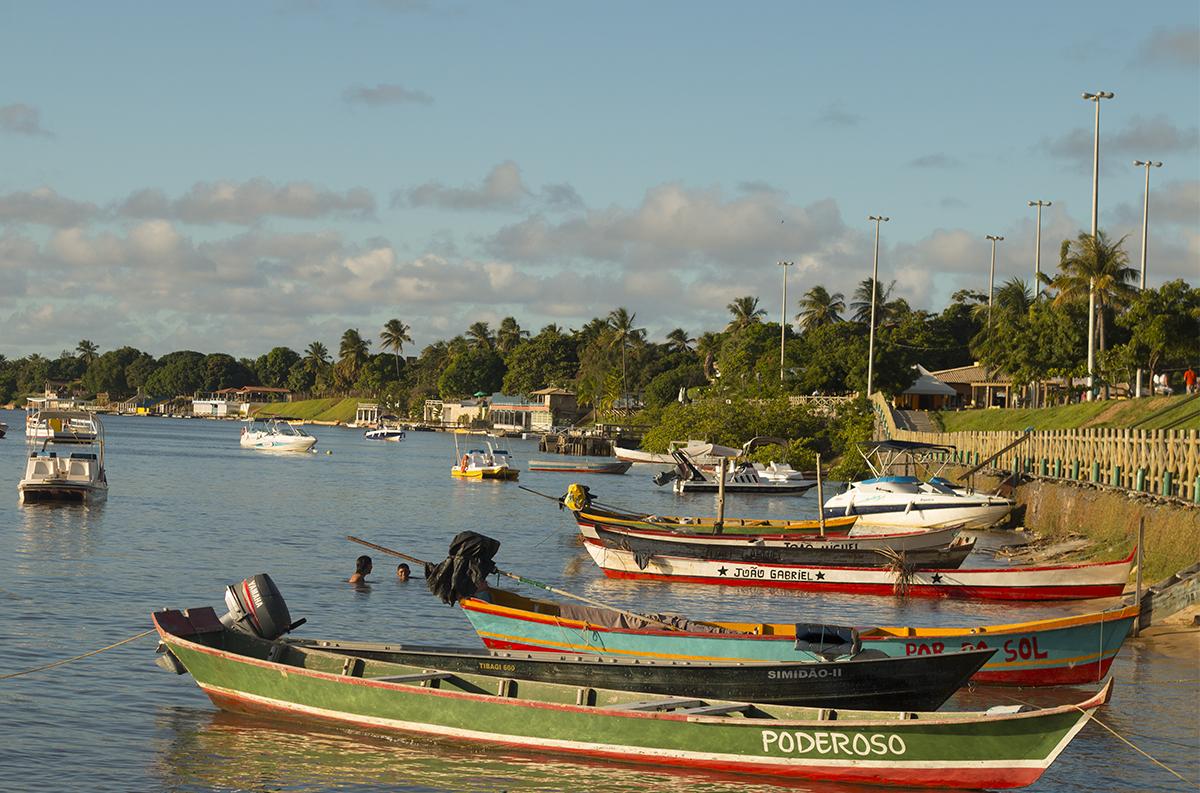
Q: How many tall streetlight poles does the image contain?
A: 6